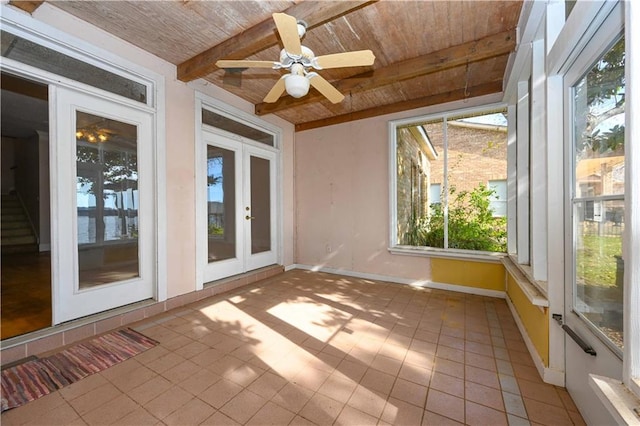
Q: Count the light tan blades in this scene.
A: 5